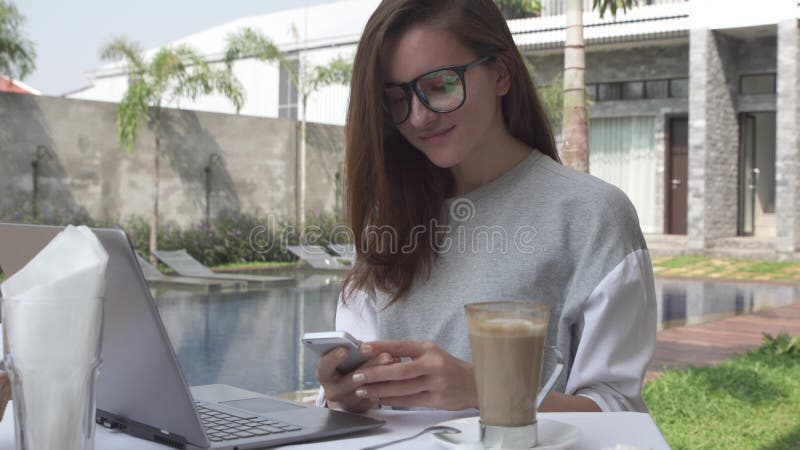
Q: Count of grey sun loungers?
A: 4